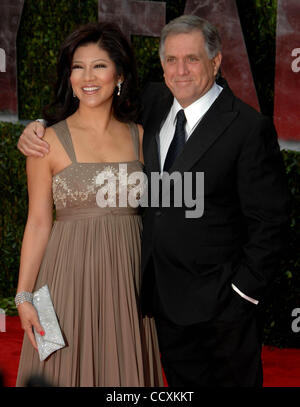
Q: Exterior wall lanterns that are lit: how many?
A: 0